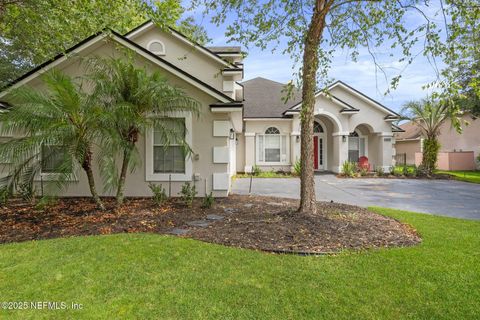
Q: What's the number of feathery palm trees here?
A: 3